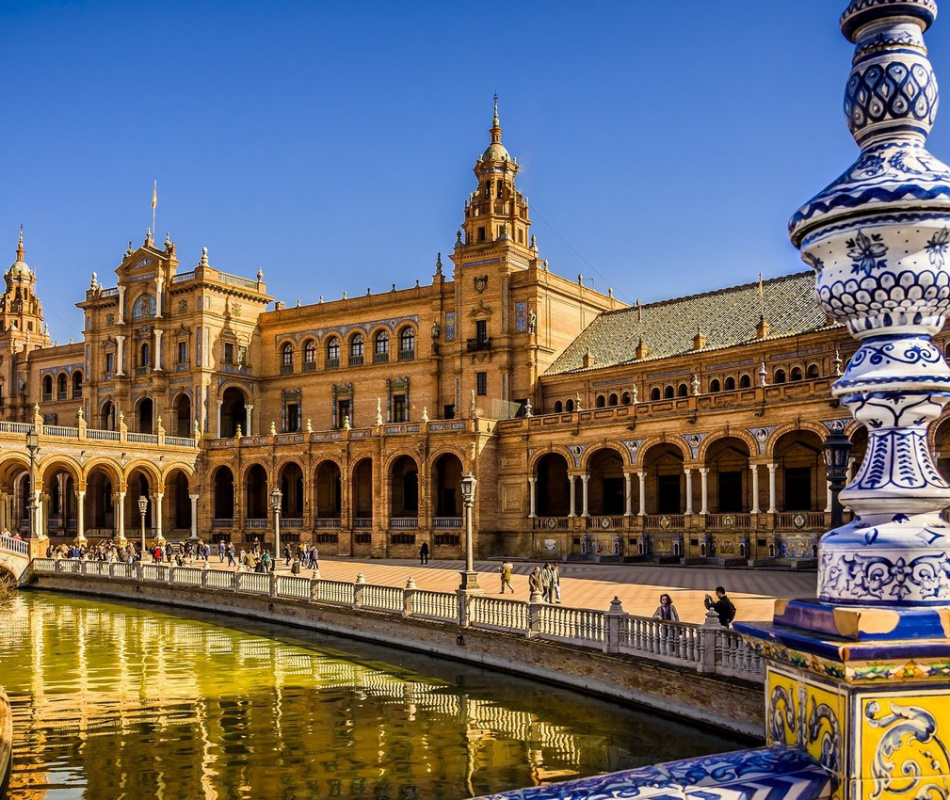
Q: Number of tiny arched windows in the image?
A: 14